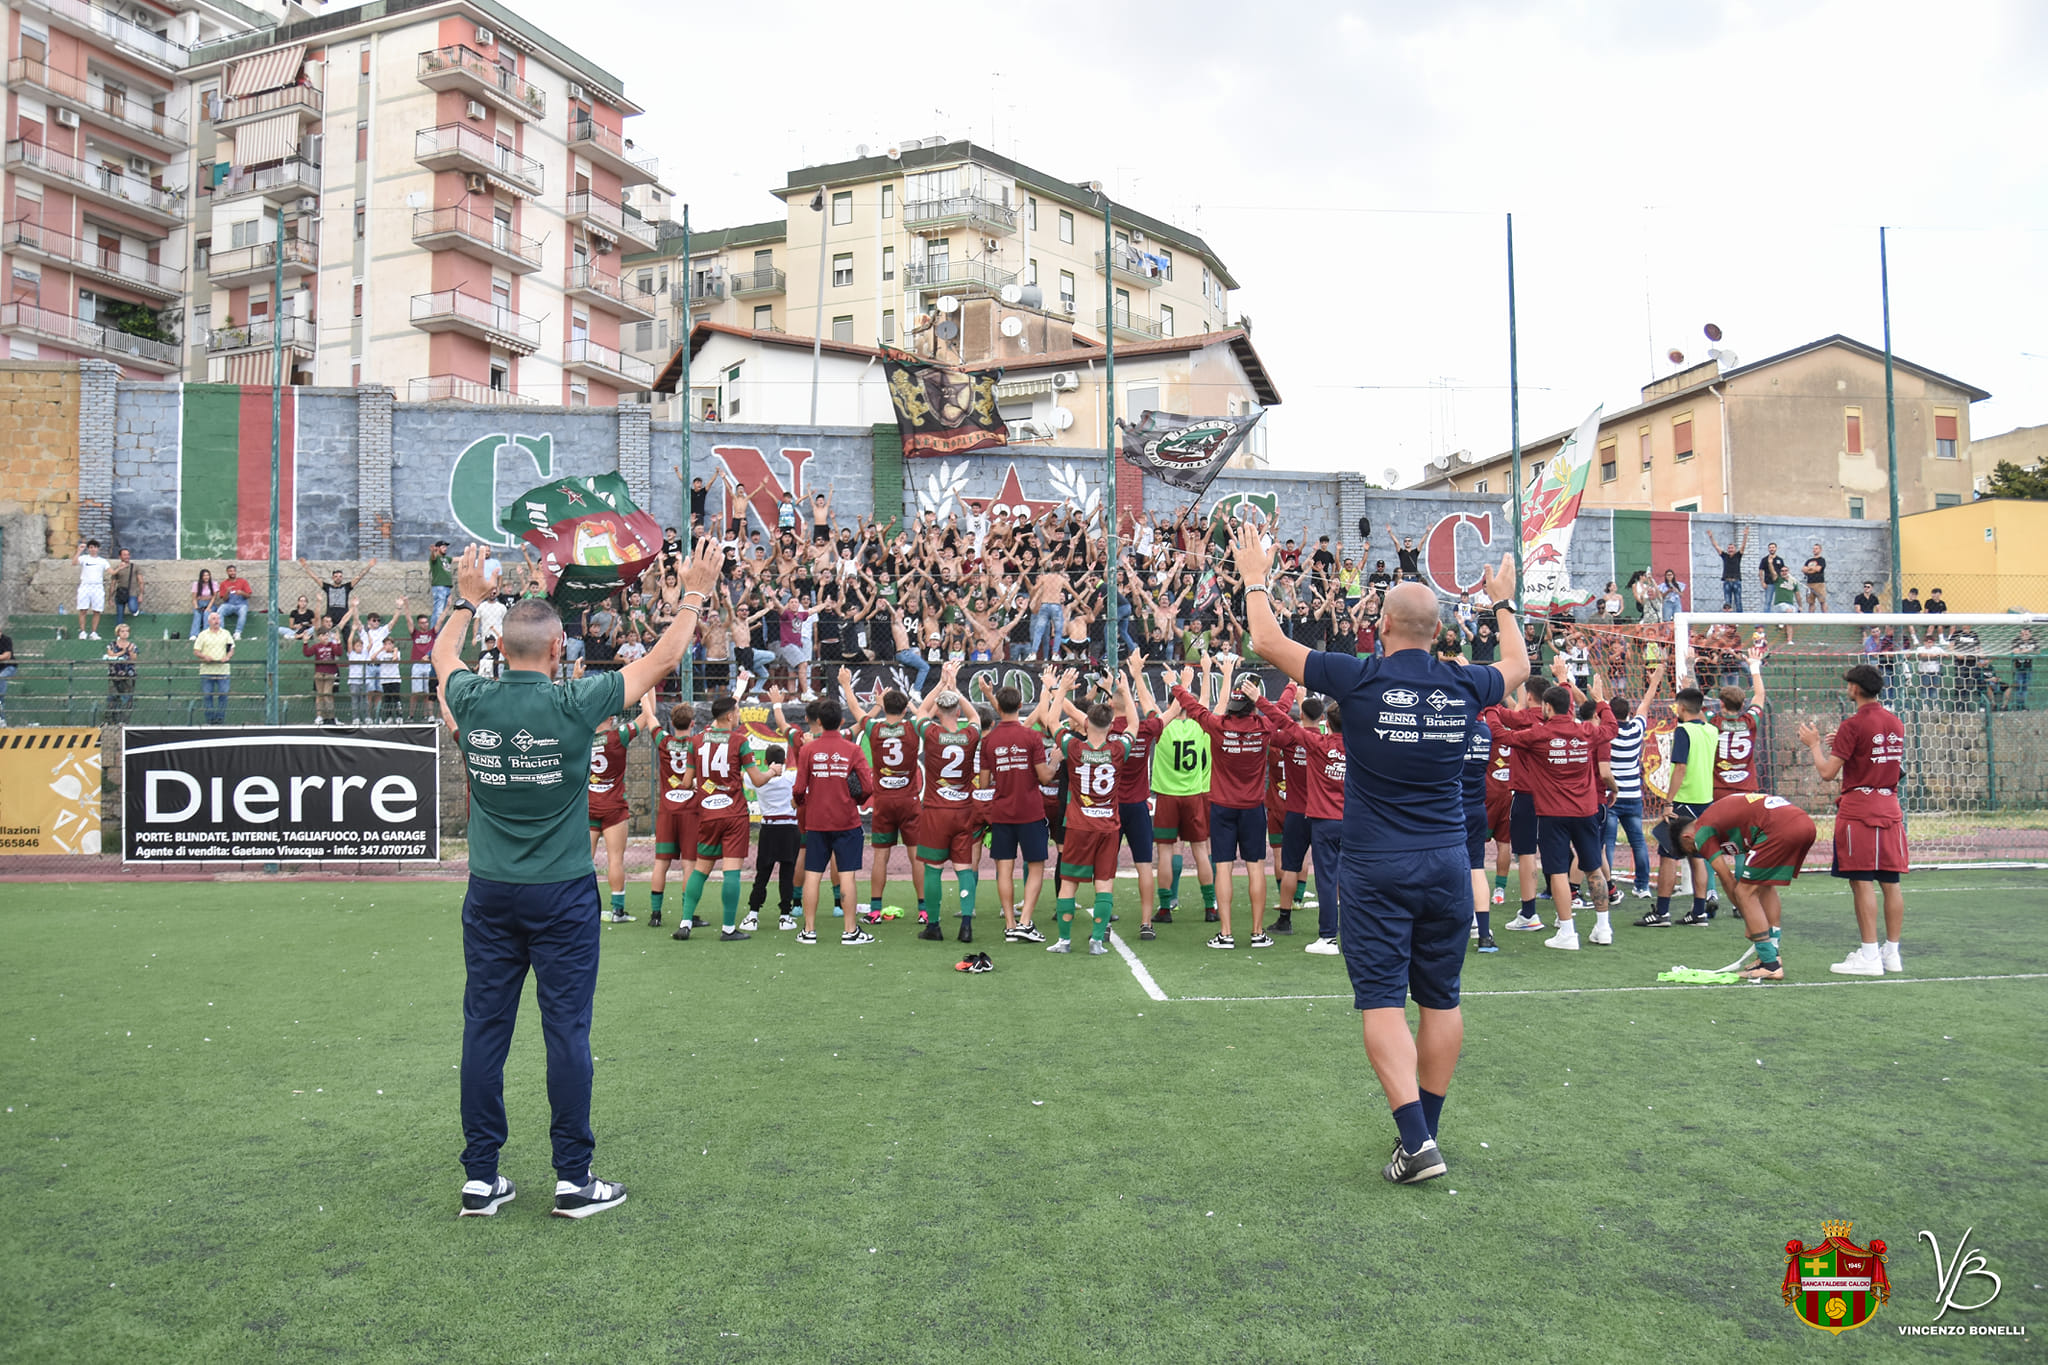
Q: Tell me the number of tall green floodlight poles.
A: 5